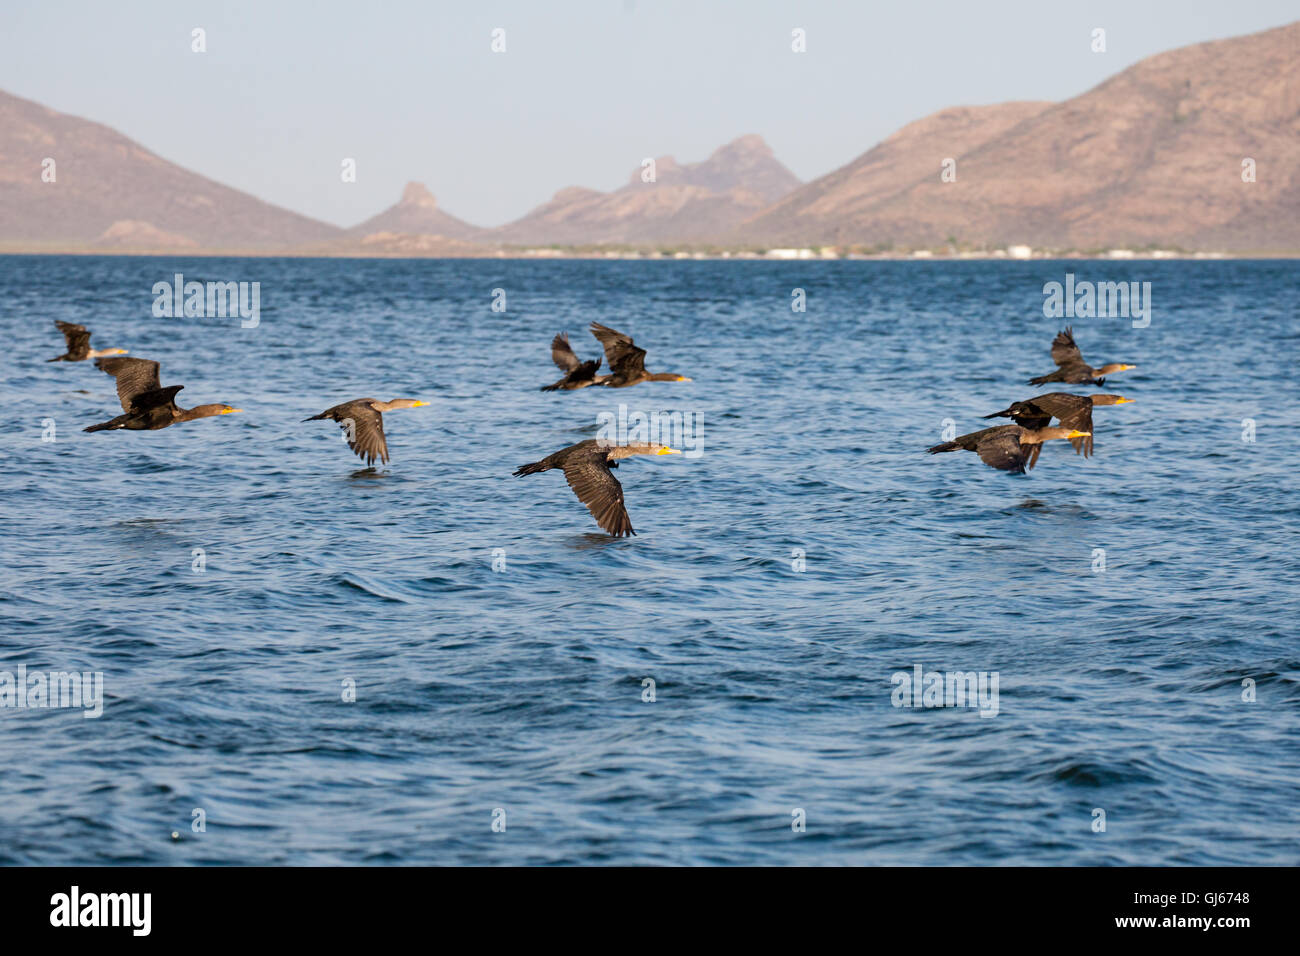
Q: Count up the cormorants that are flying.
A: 9